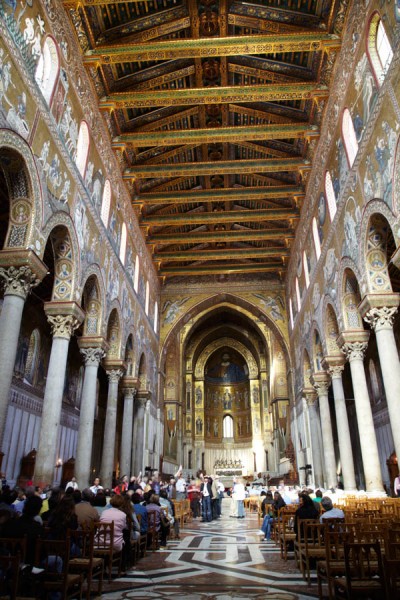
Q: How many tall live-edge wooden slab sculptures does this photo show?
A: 0